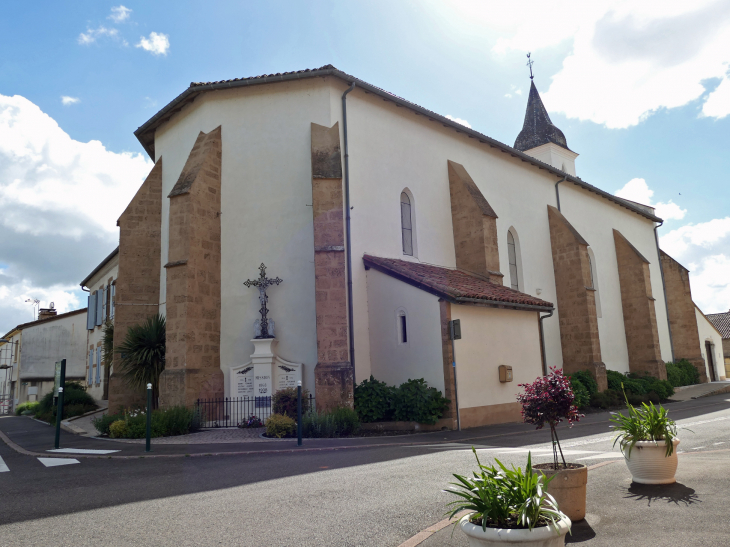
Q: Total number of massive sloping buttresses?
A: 7